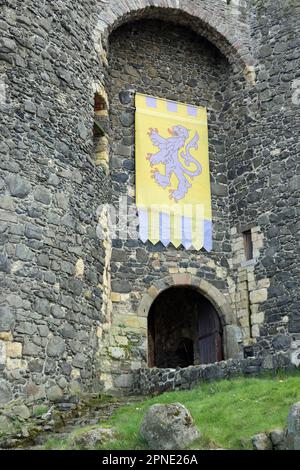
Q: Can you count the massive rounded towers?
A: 2